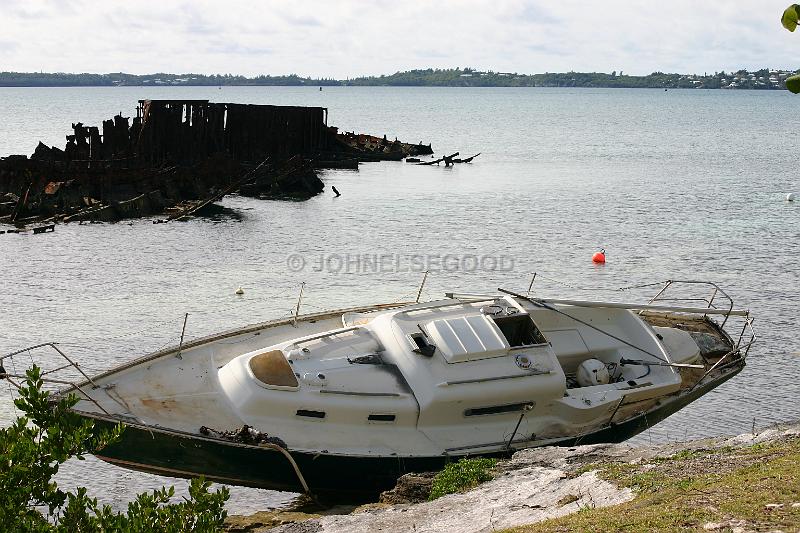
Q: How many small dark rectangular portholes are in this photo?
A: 2